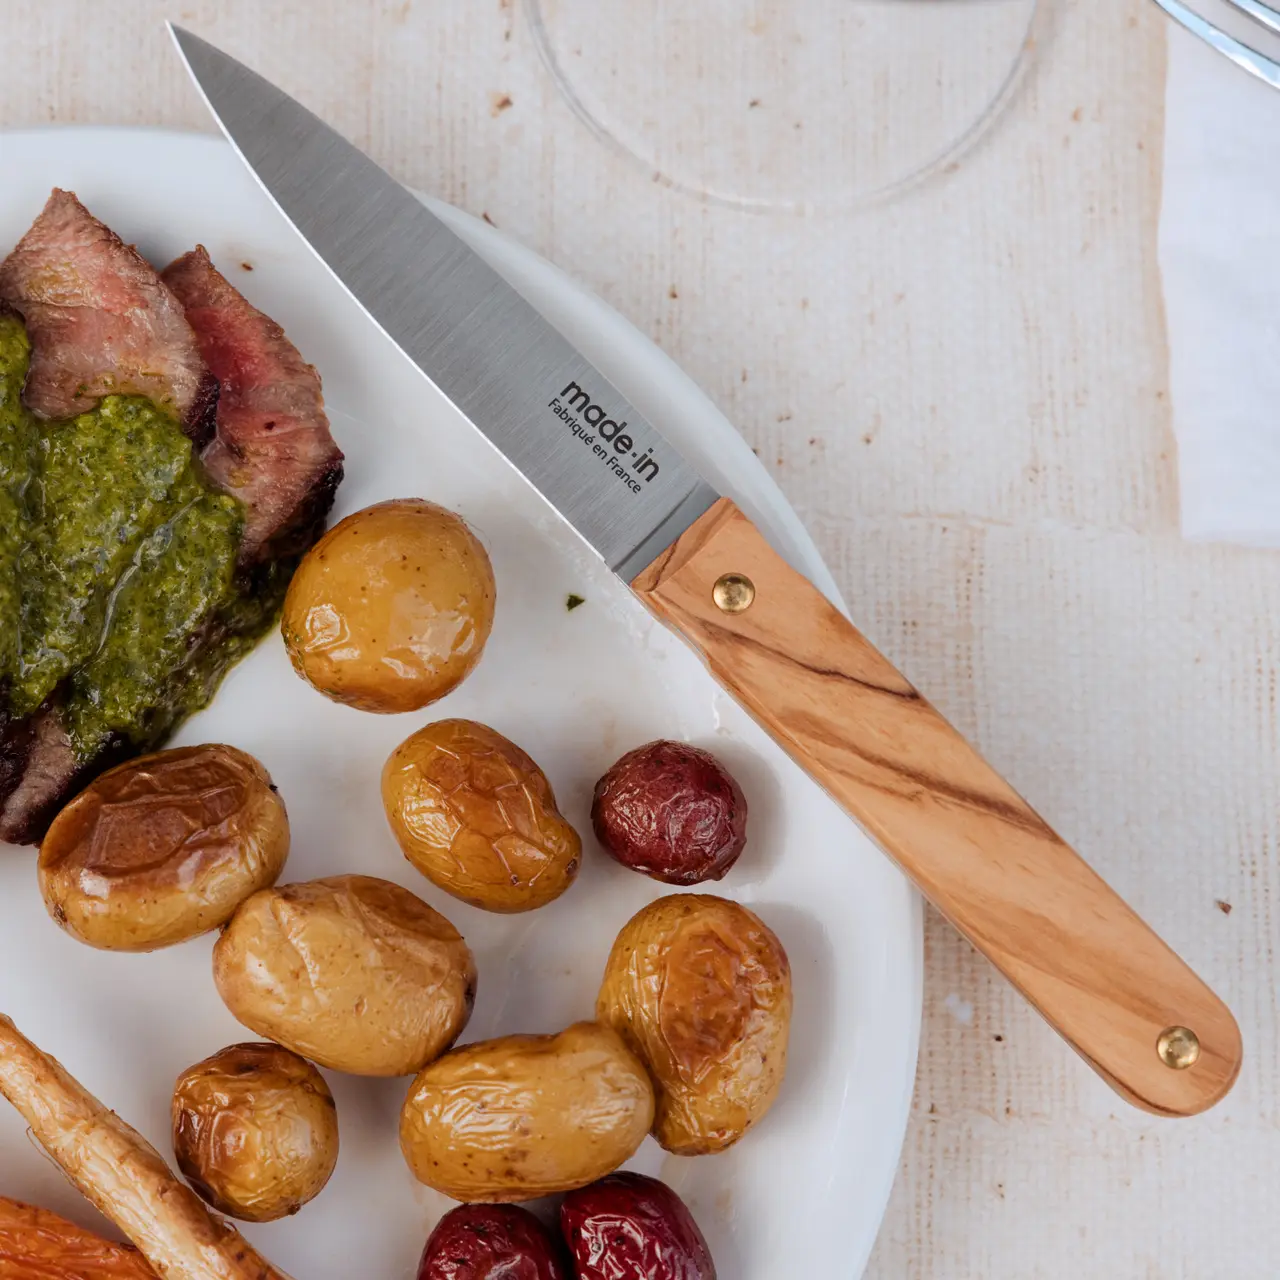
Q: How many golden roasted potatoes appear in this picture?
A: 7